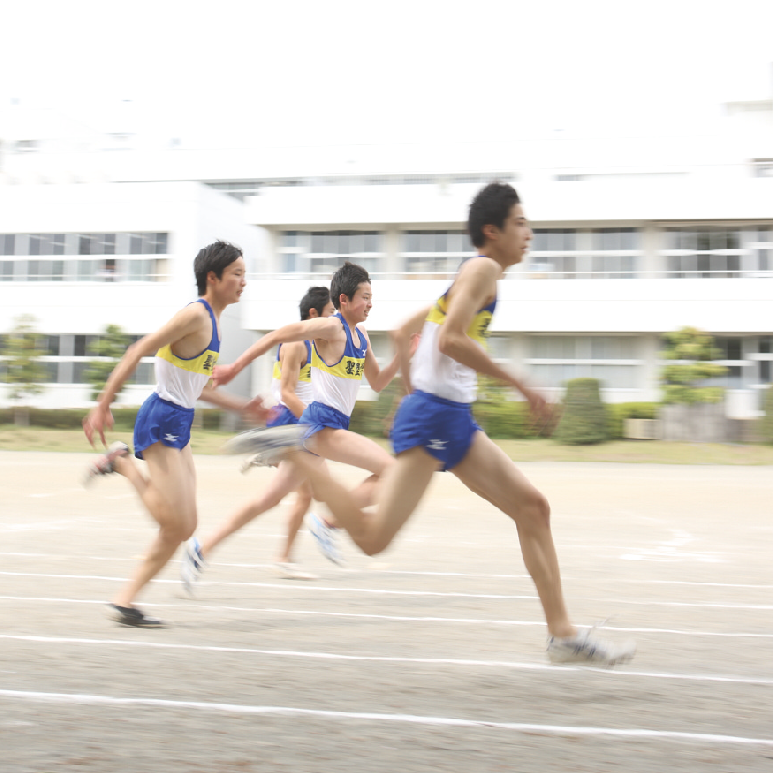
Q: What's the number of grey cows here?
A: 0